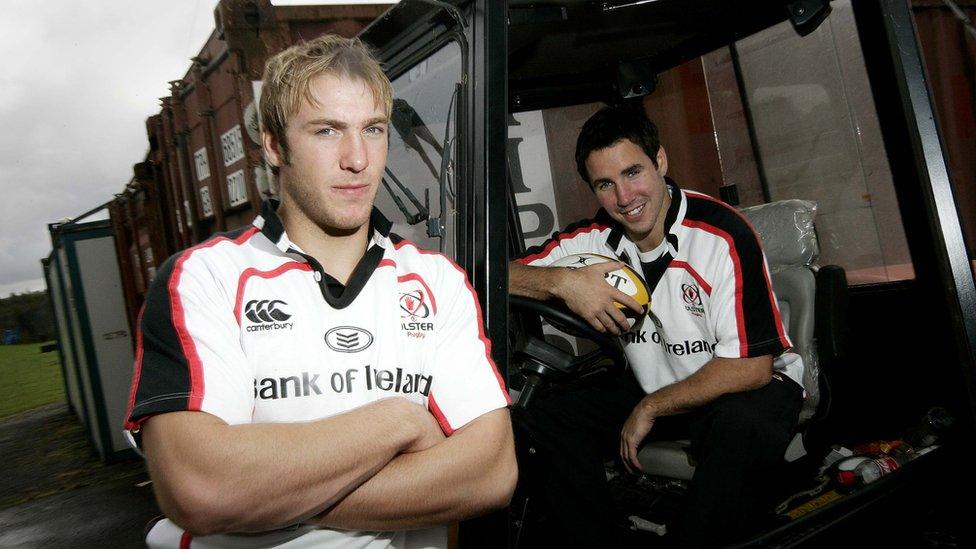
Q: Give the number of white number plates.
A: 4